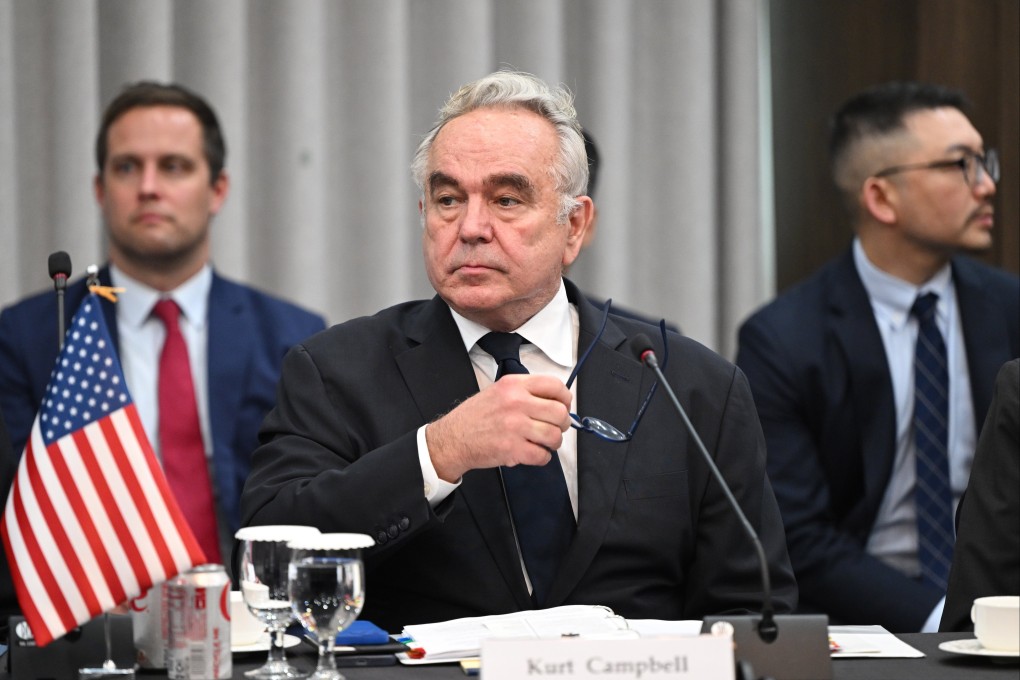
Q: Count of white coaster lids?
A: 2